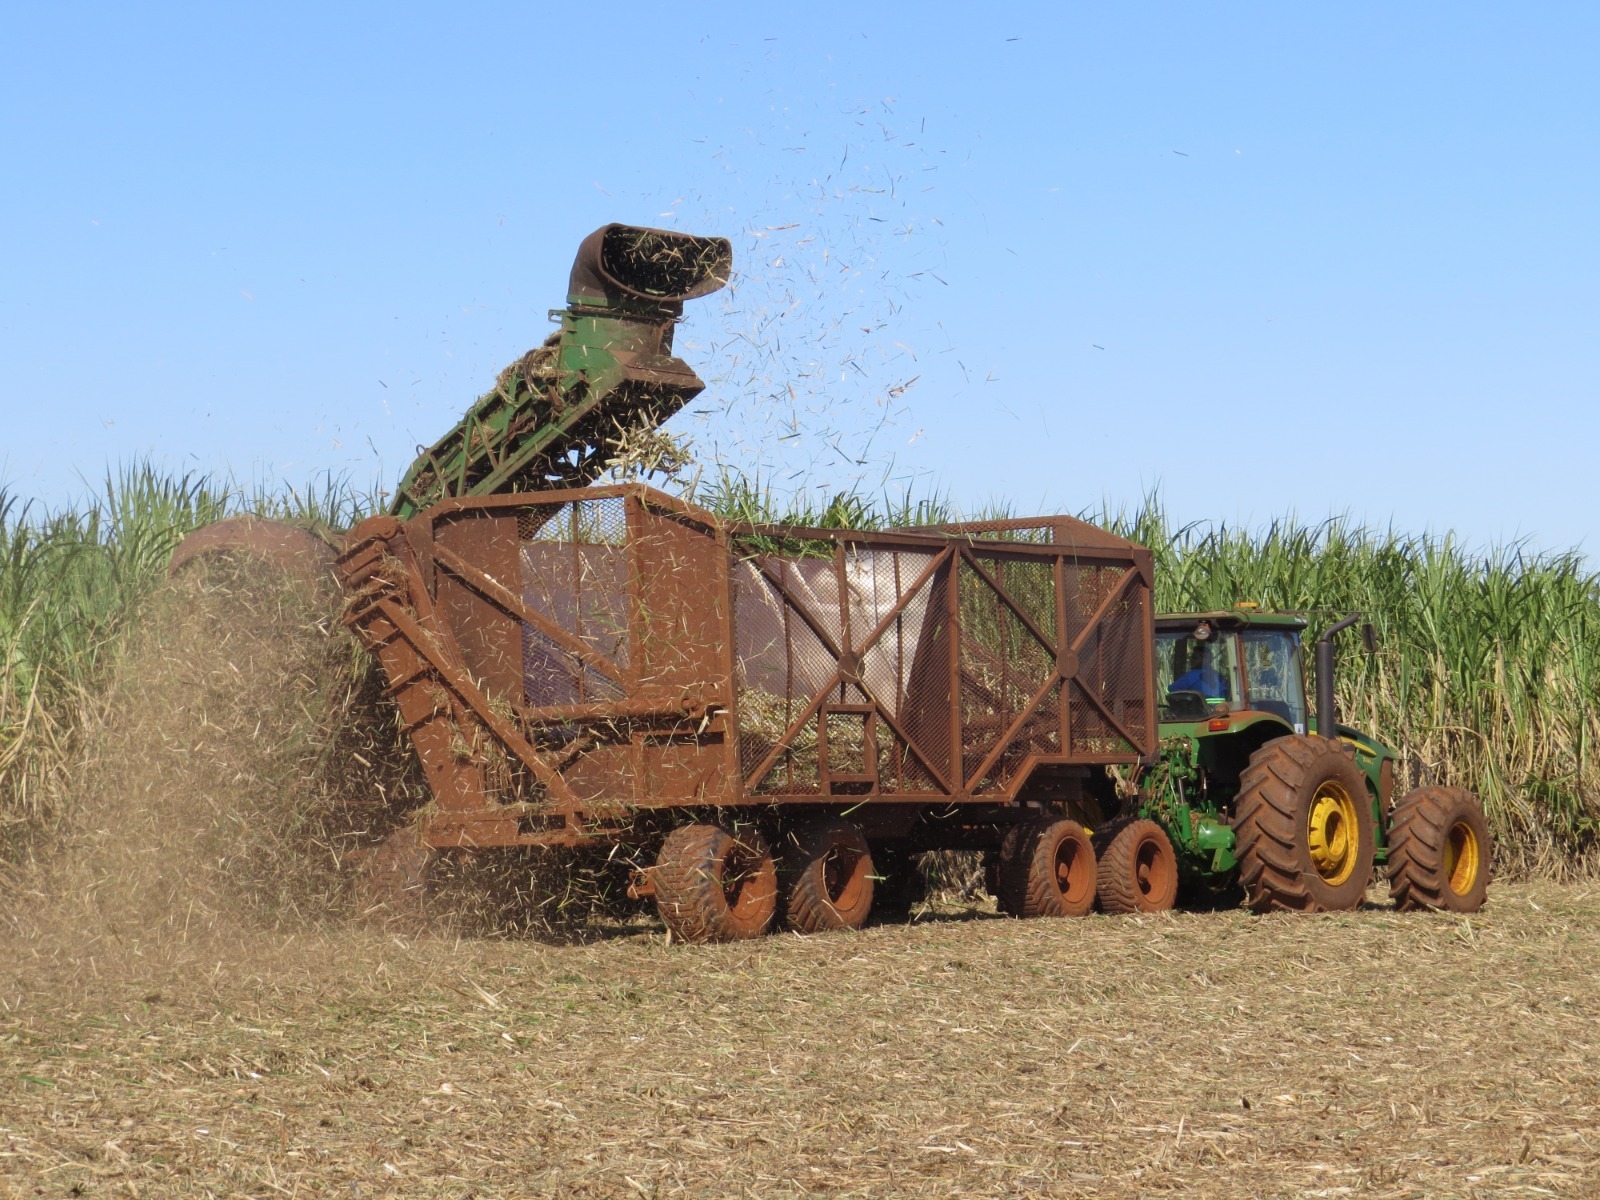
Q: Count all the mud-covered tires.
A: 6